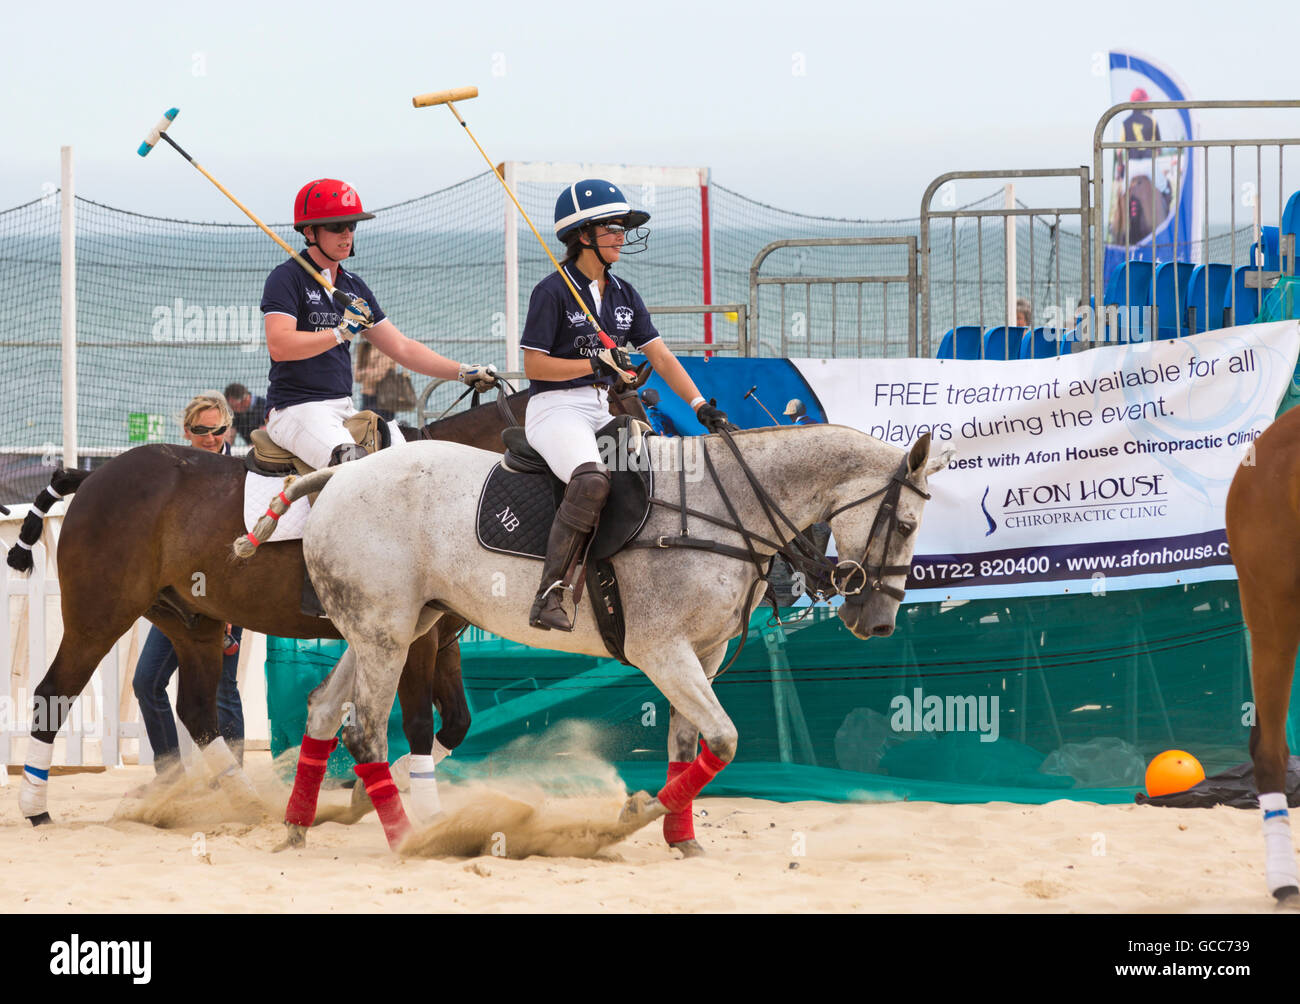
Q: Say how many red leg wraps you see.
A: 4